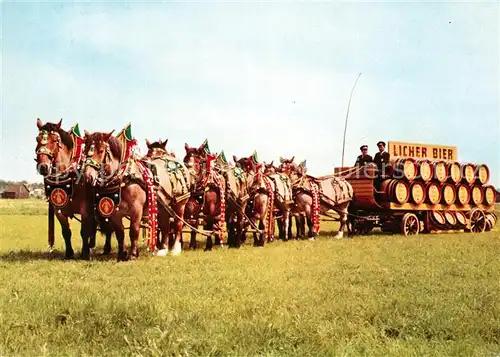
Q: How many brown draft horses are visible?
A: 8